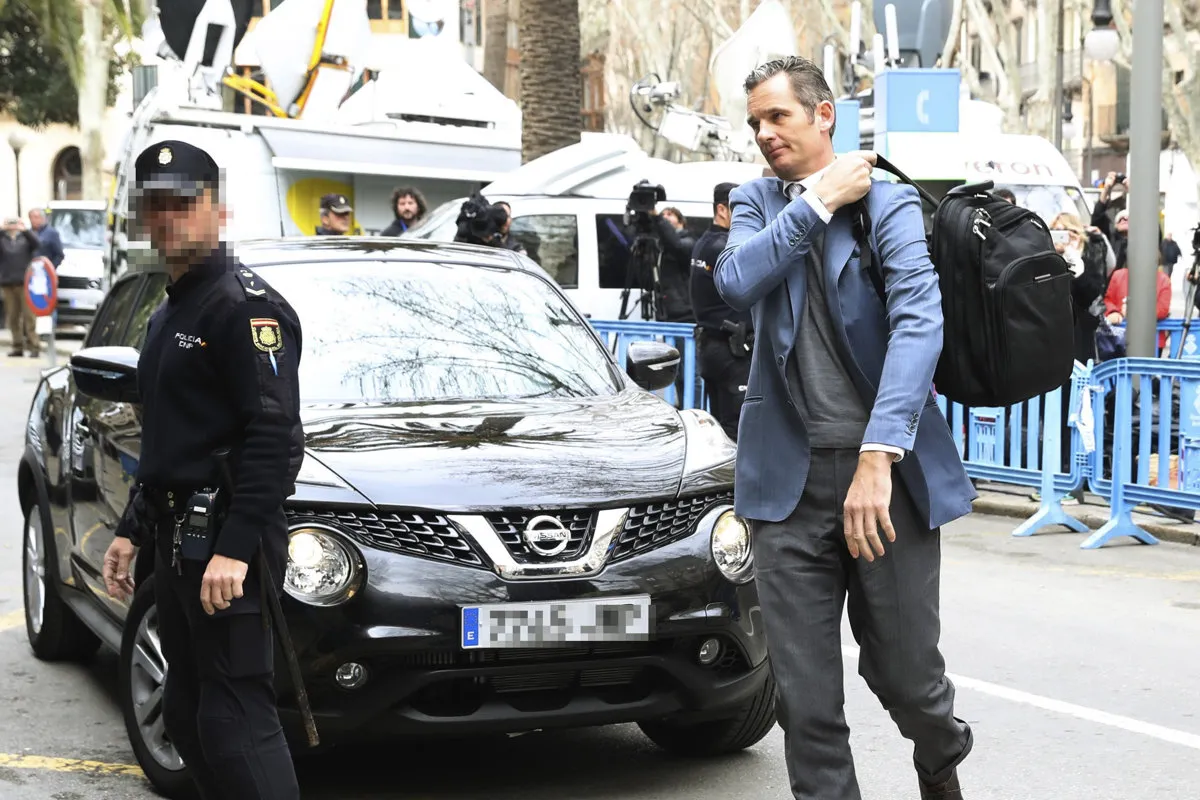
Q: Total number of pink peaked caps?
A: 0